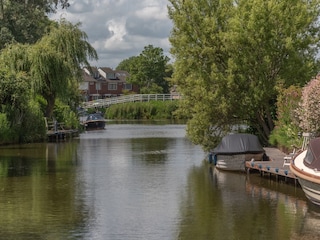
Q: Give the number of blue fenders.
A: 7